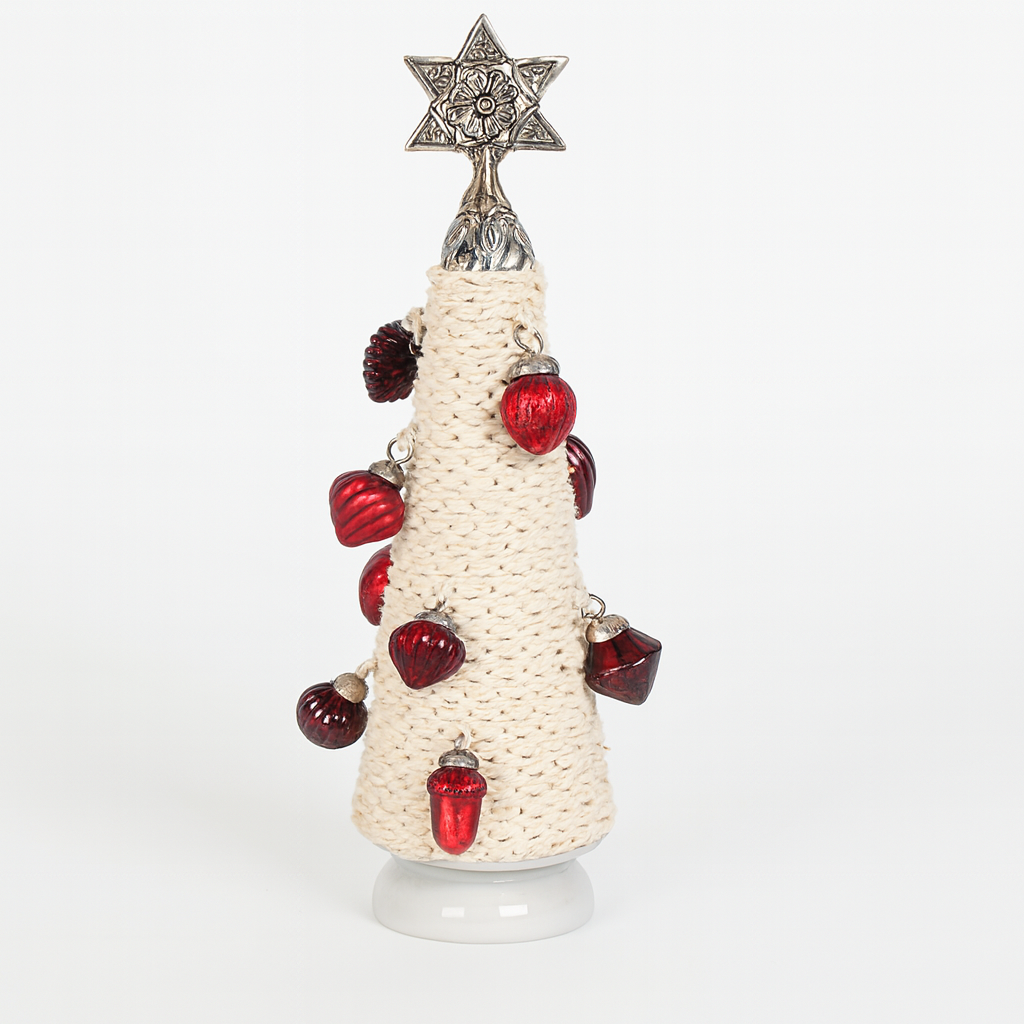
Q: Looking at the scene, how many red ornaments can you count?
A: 9